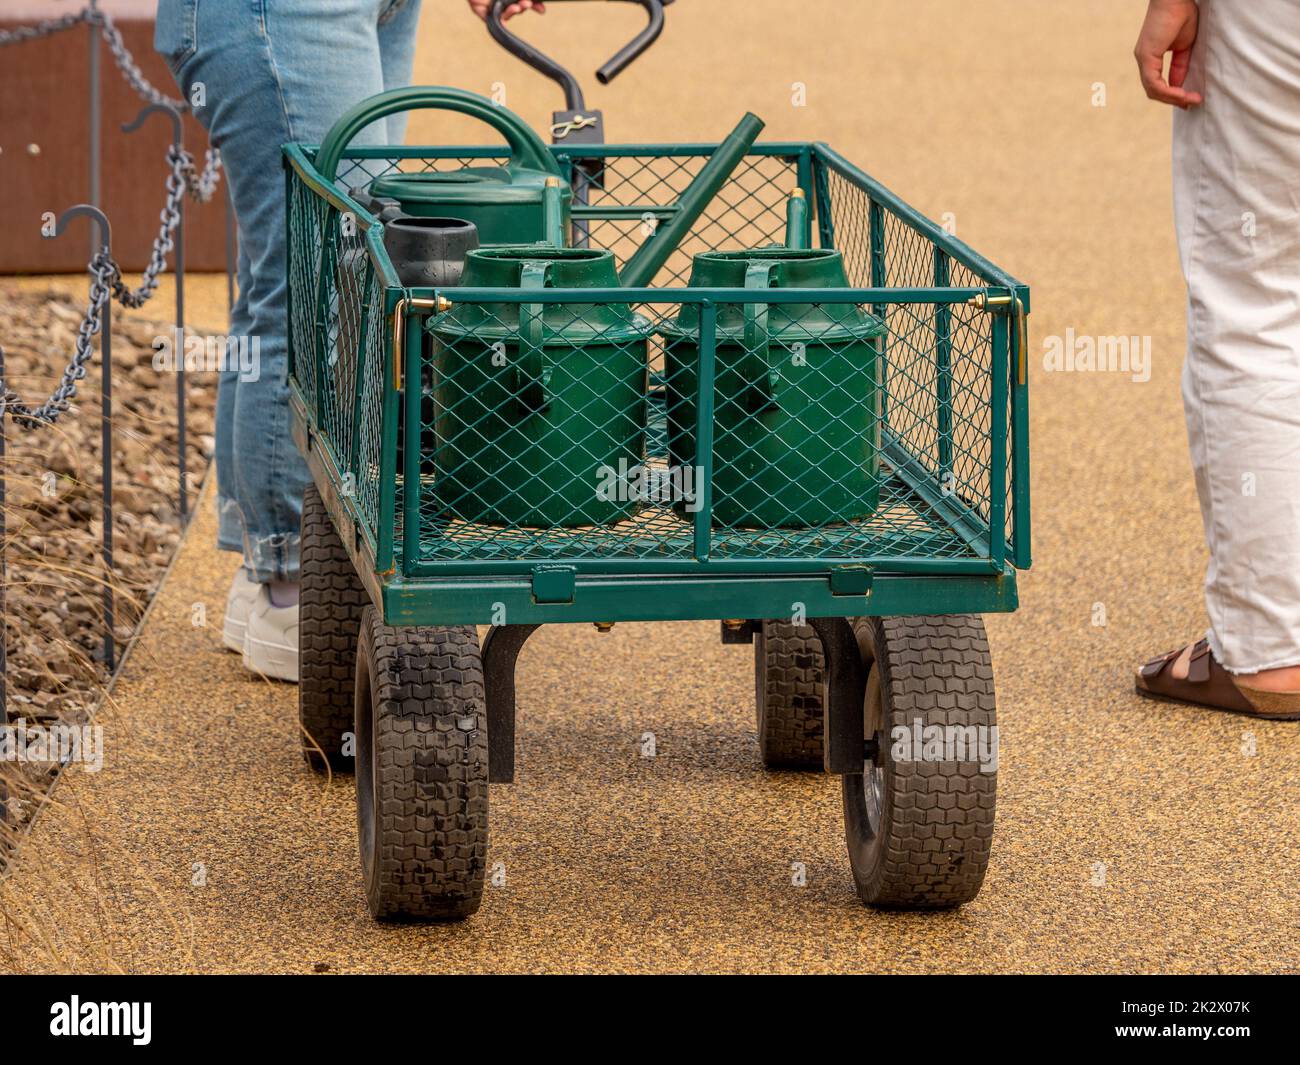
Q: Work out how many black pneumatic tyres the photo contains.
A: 4